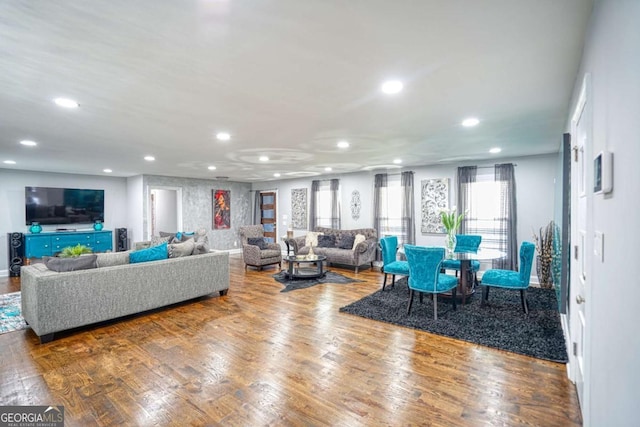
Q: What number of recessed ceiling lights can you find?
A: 15